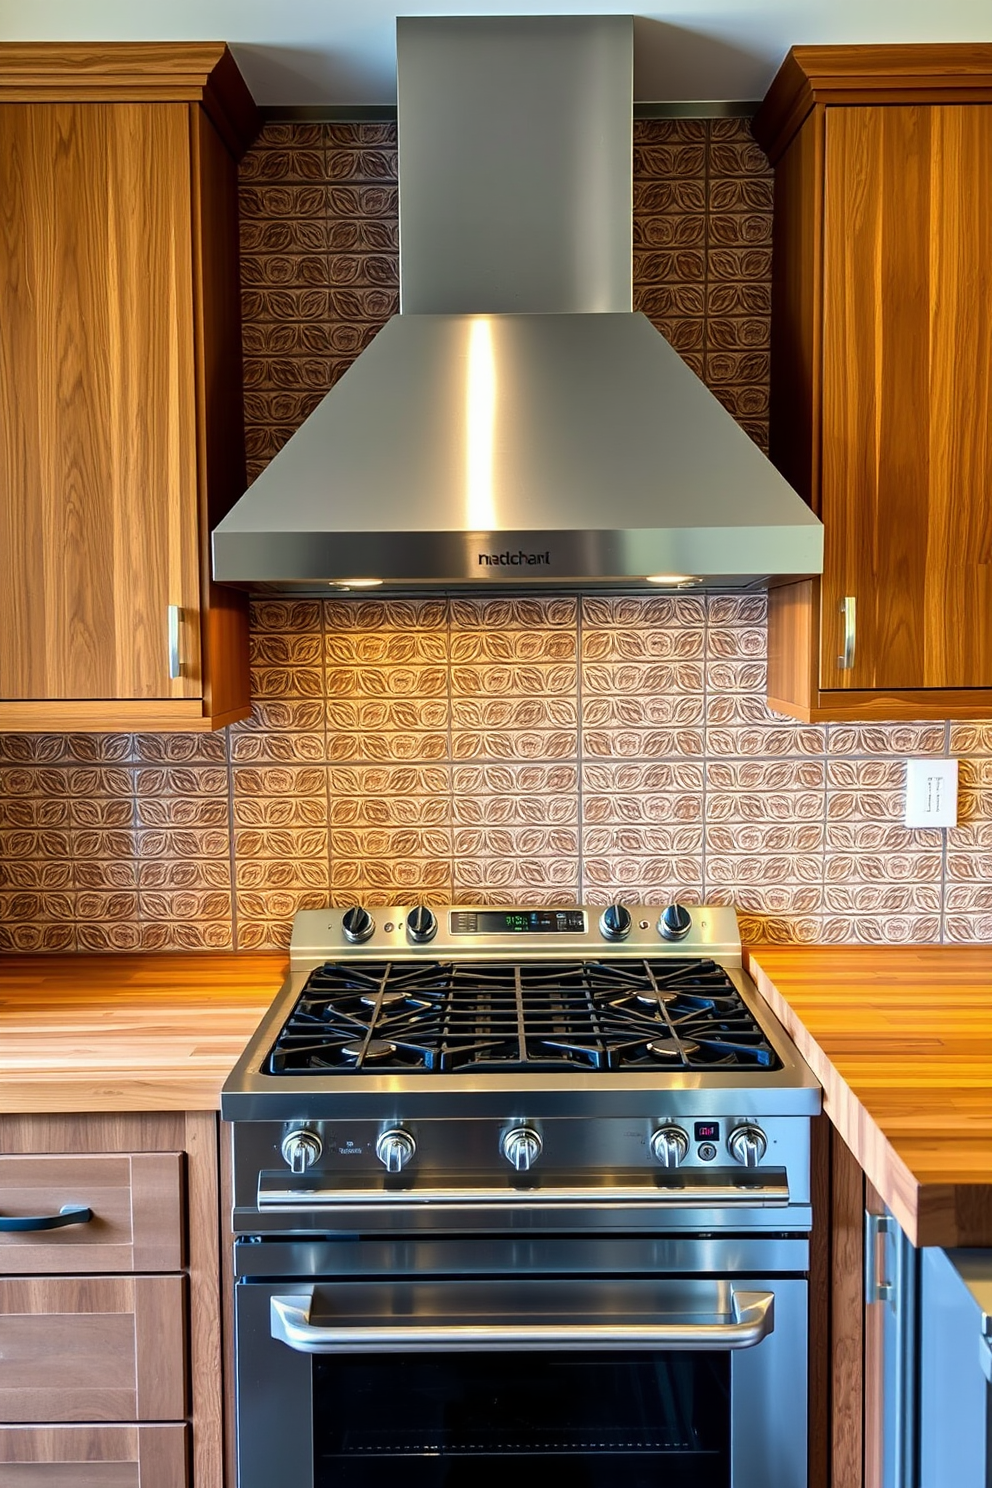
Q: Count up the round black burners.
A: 4